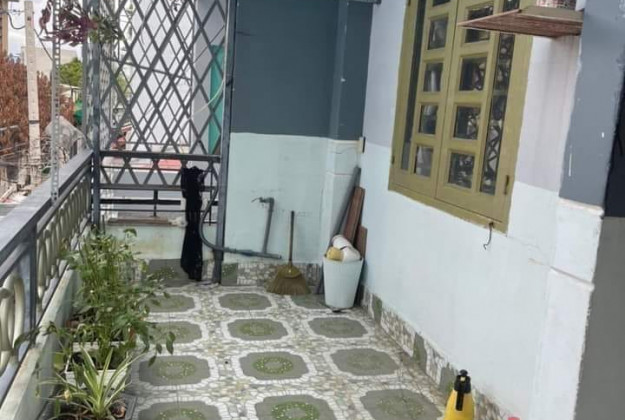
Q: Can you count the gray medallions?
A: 12